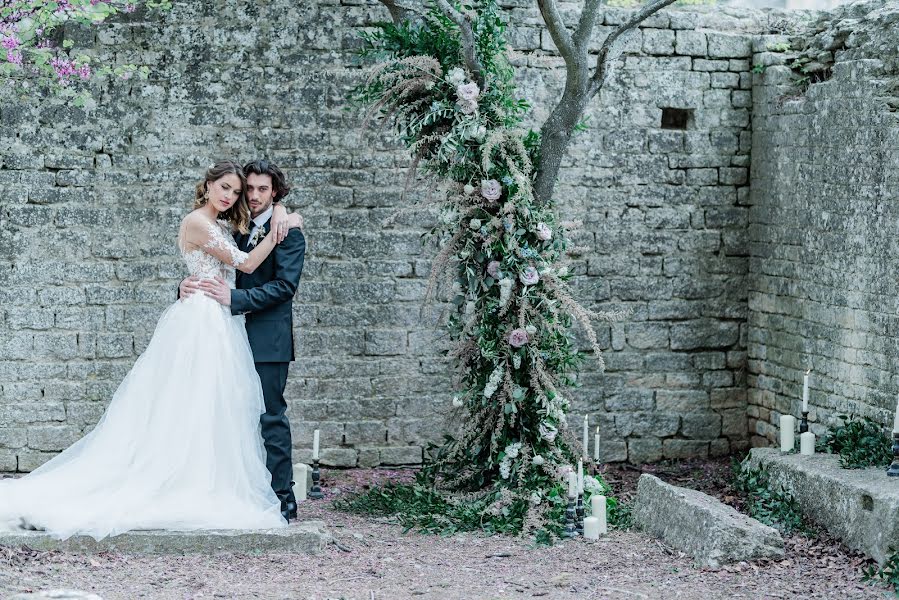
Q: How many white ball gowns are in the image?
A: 1